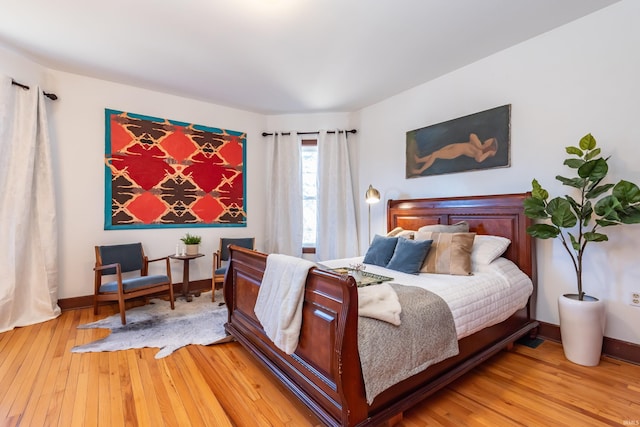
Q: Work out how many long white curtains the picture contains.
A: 3